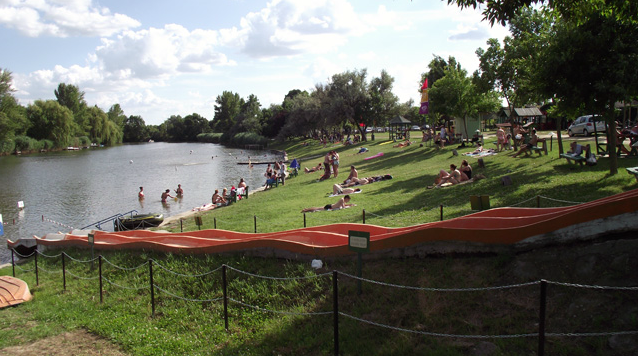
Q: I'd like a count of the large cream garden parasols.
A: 0